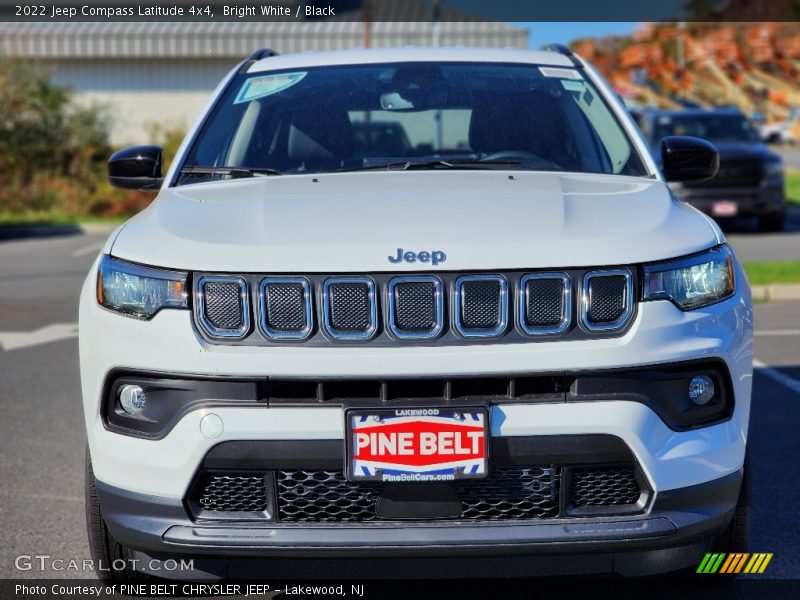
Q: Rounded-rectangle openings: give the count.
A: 7